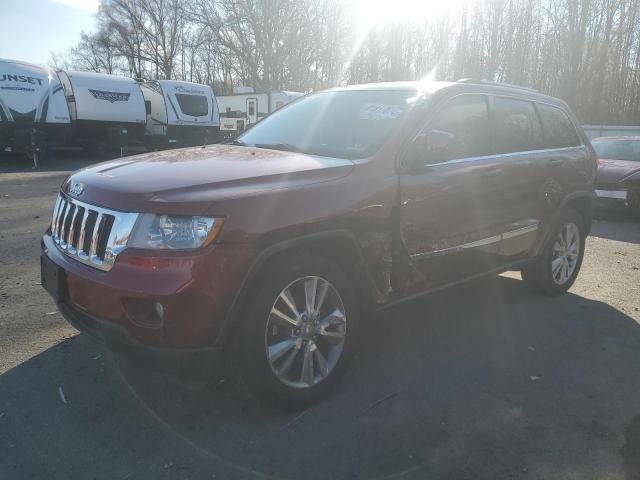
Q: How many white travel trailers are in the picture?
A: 4